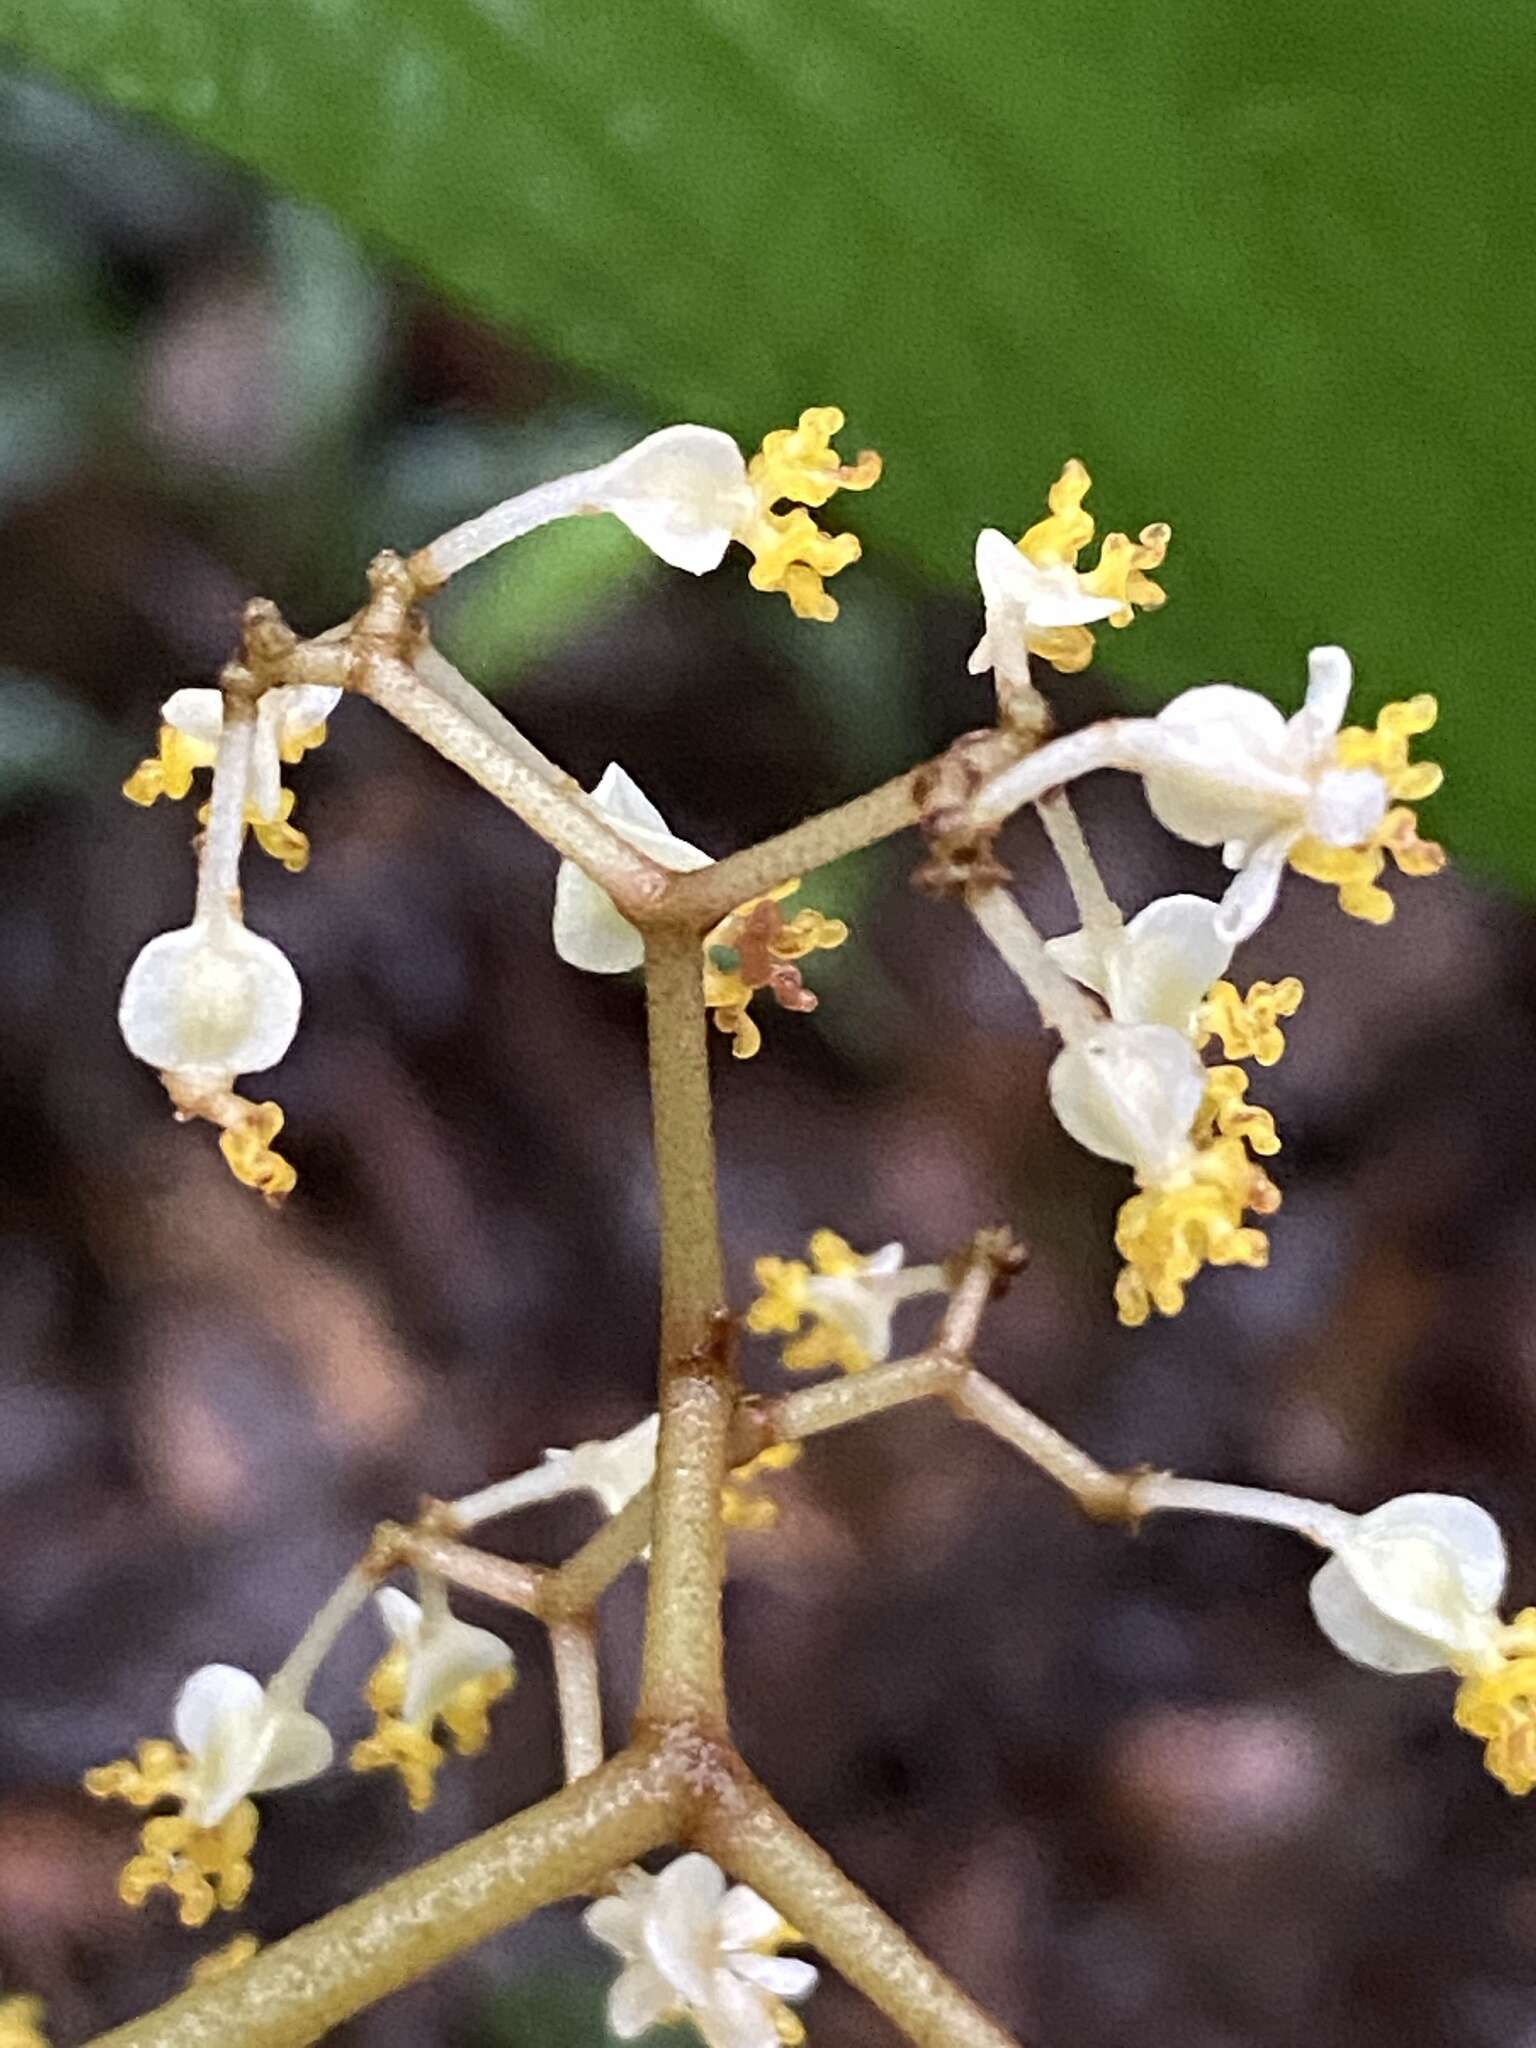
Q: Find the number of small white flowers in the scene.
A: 14